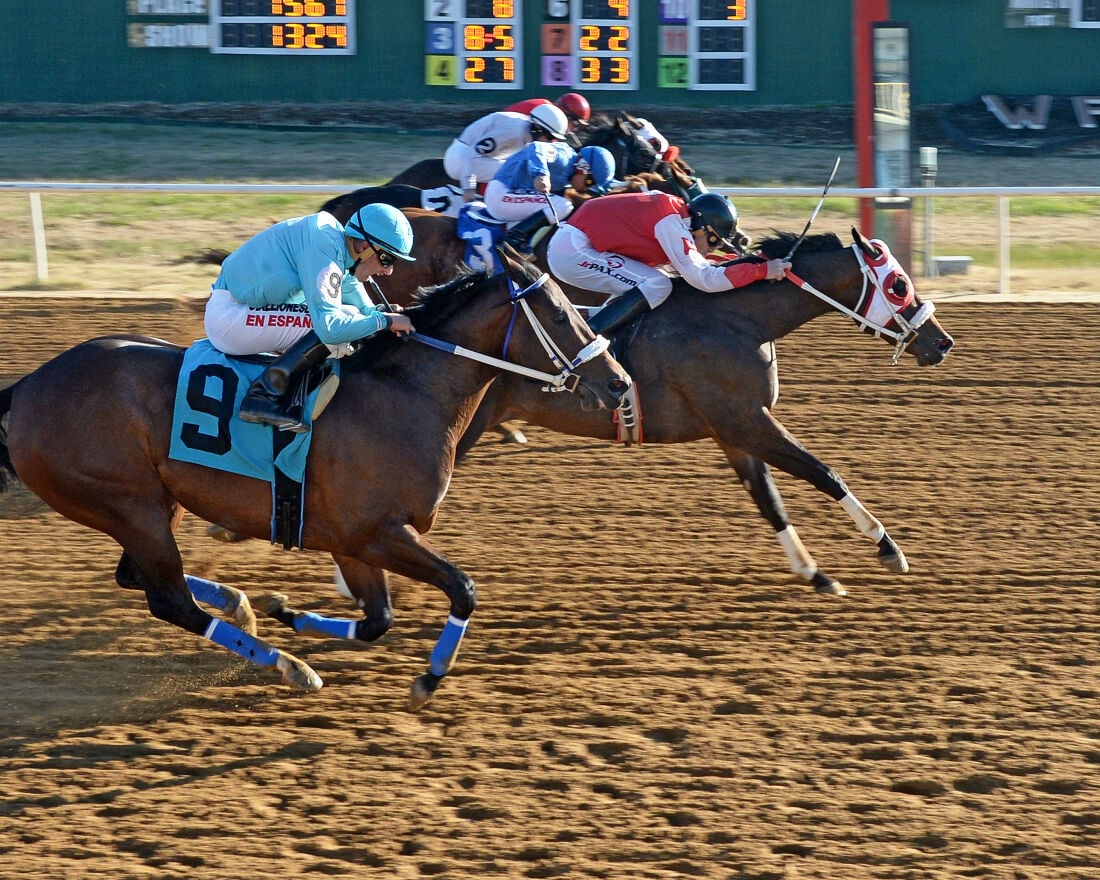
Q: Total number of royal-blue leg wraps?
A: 4